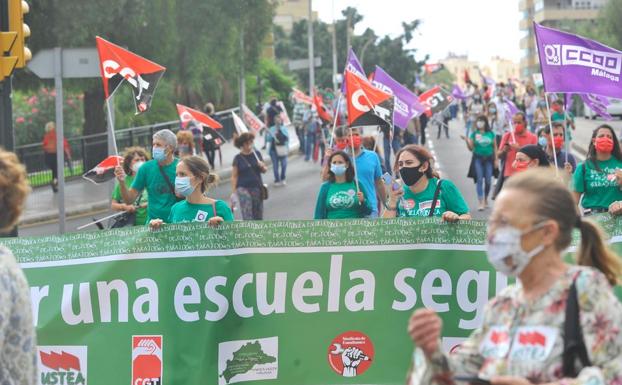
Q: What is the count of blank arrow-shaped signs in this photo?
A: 1